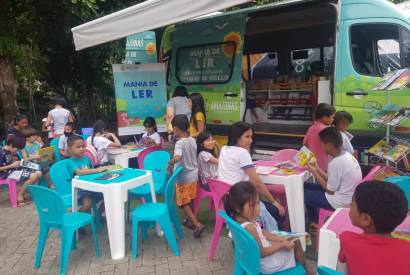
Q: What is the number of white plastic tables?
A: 4